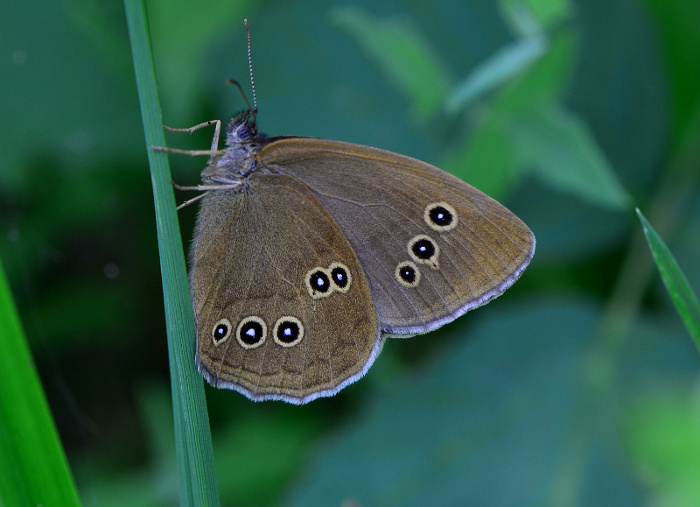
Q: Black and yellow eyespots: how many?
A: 8